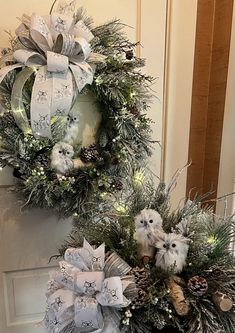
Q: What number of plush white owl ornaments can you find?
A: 4